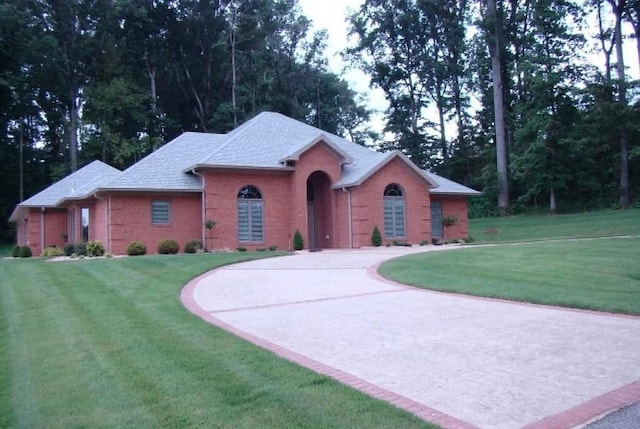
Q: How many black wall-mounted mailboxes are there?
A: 0